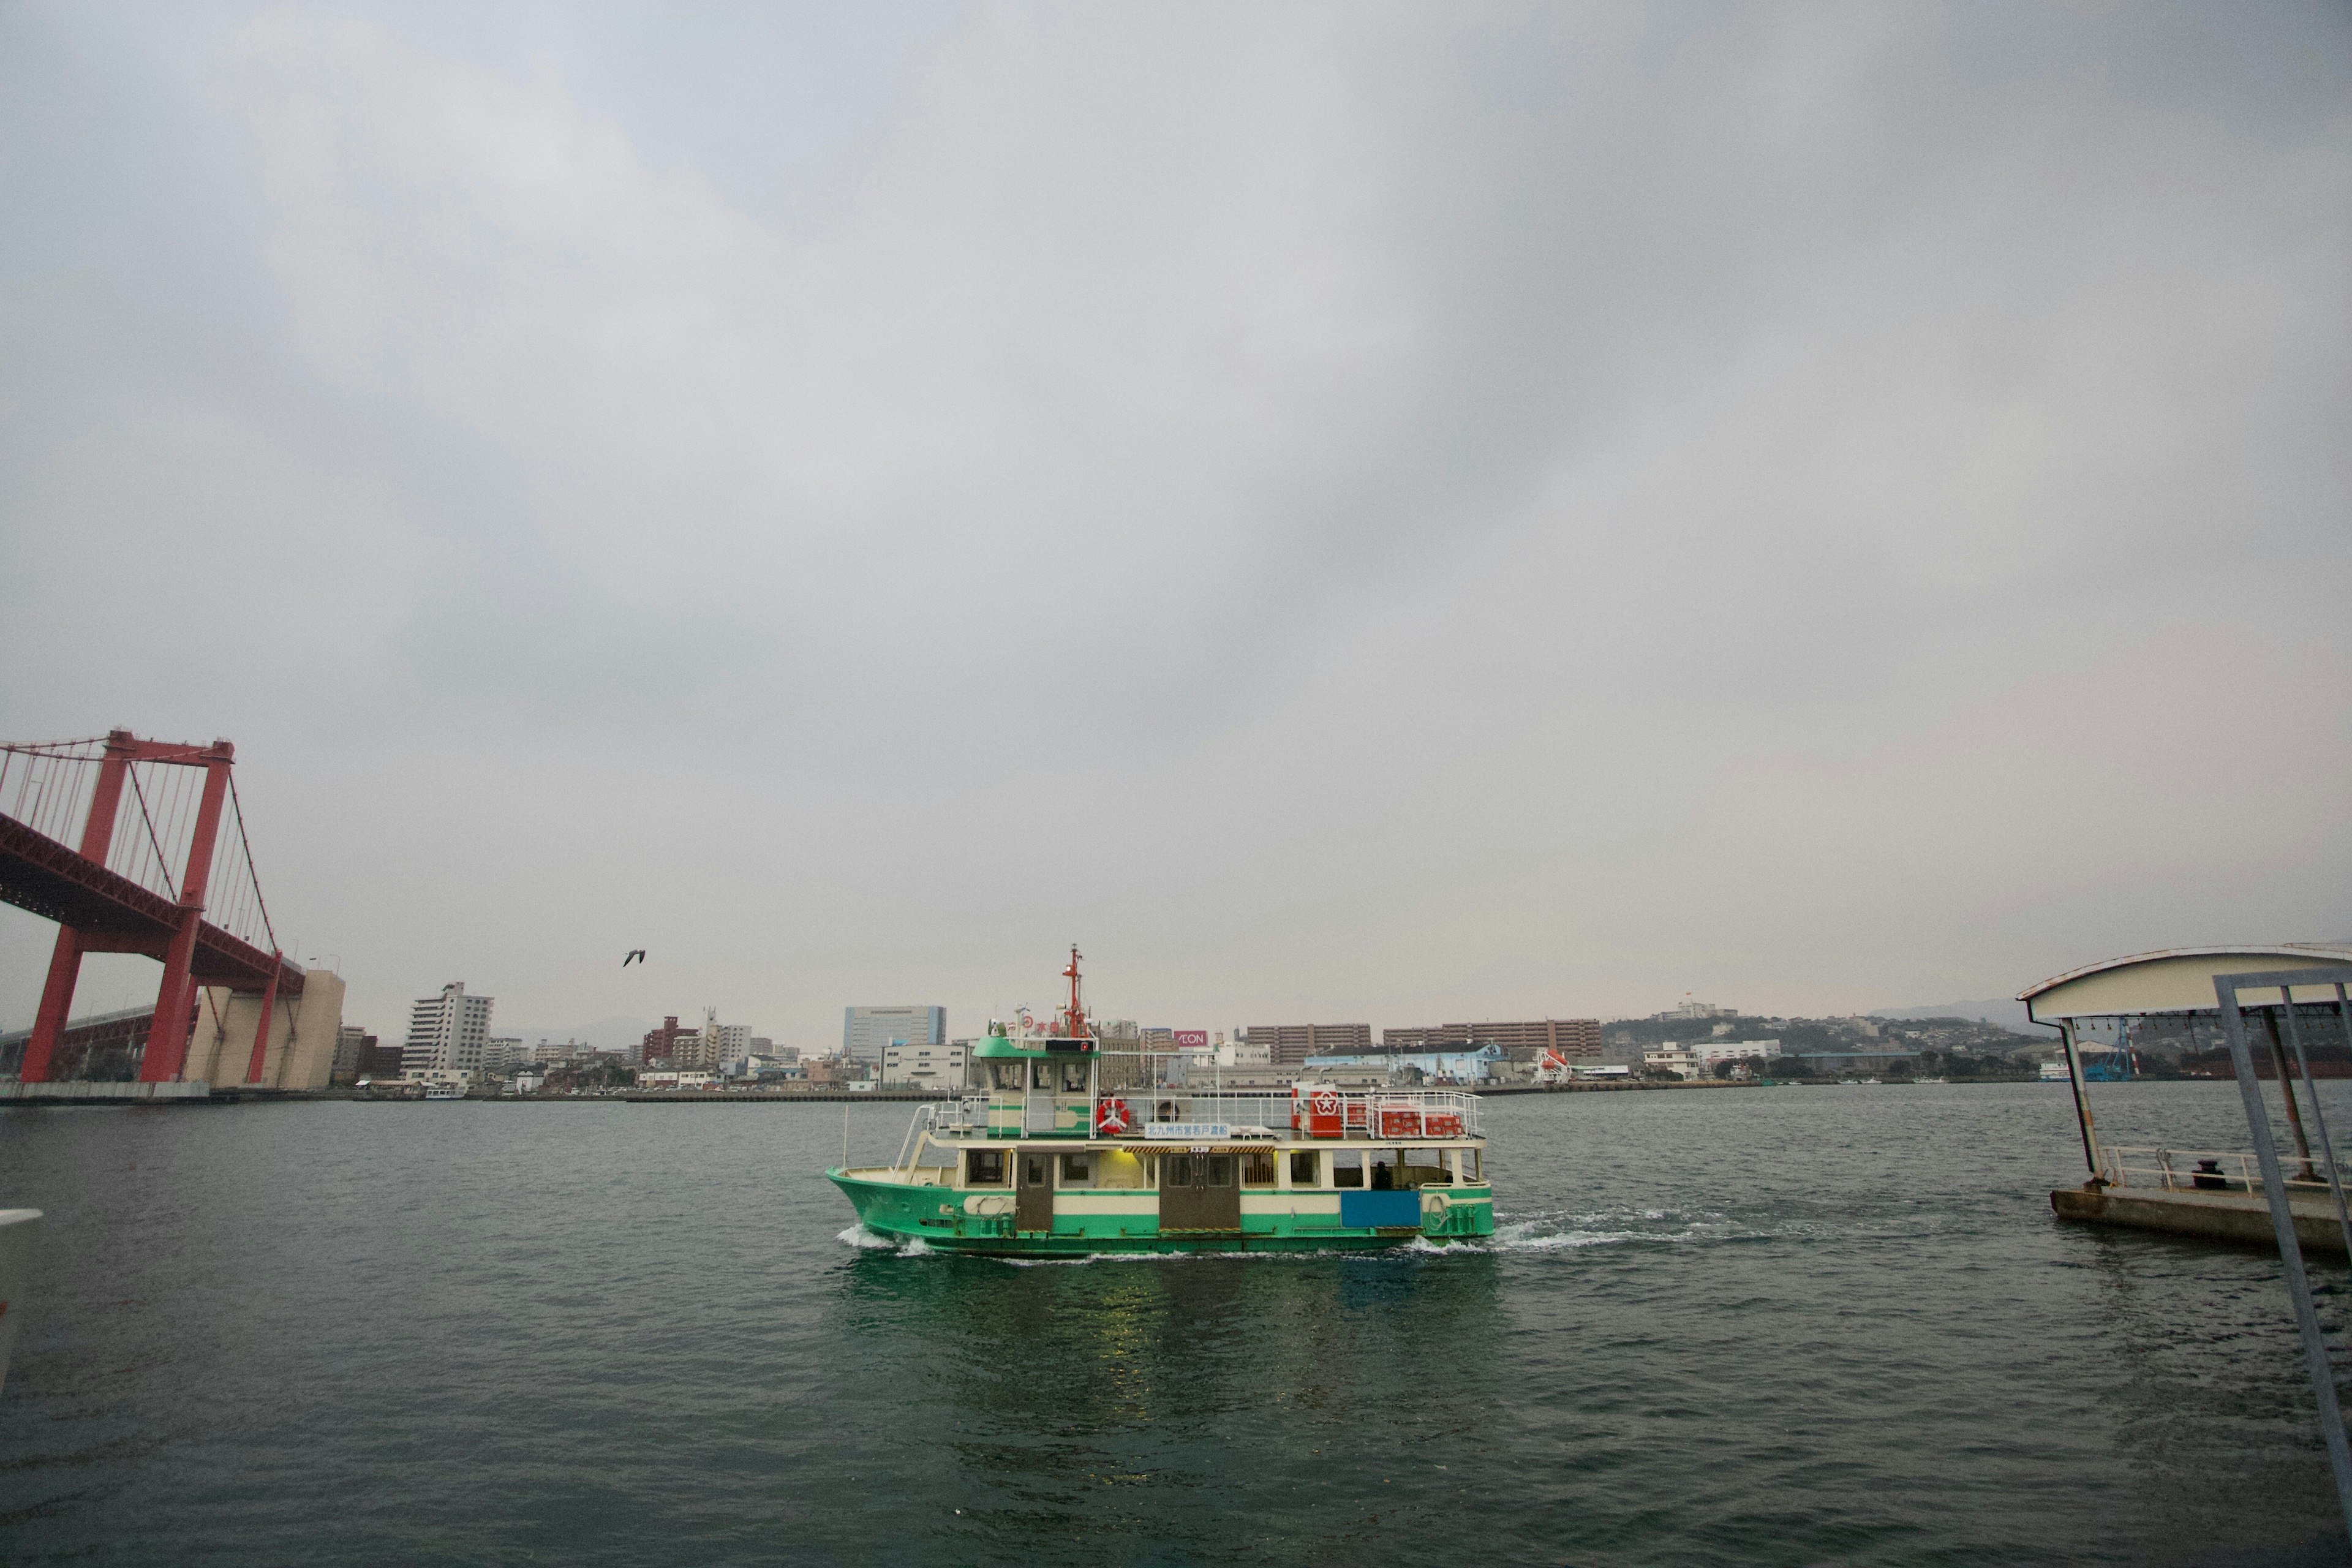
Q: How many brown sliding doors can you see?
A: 3